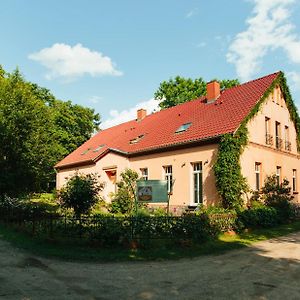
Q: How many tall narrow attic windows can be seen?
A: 3